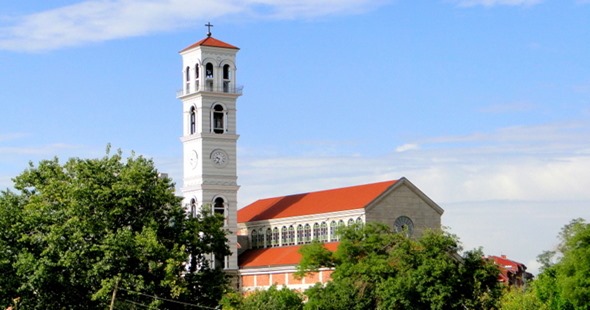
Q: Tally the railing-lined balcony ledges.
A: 1